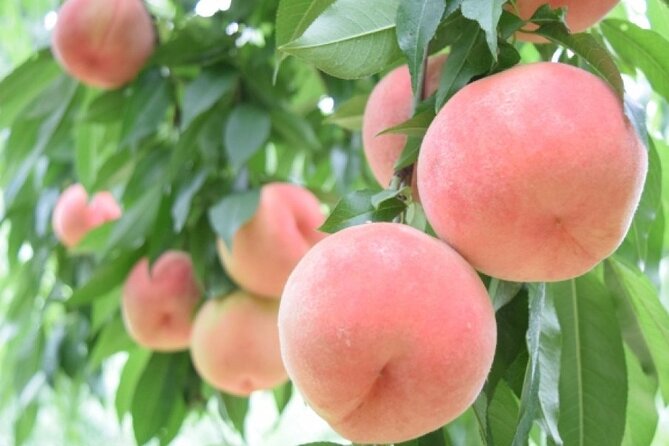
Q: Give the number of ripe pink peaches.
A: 9